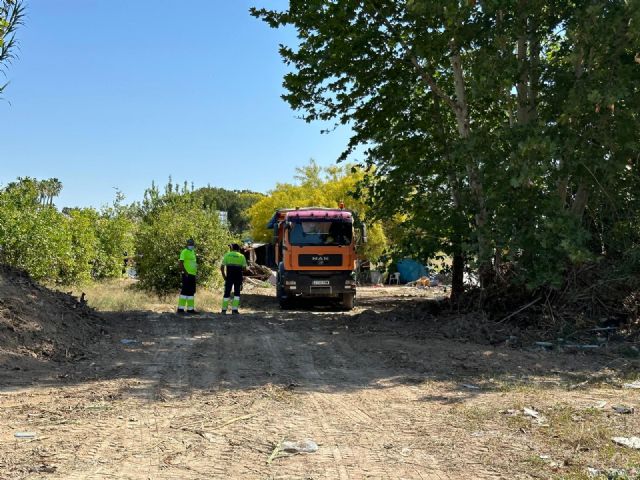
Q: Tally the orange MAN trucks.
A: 1